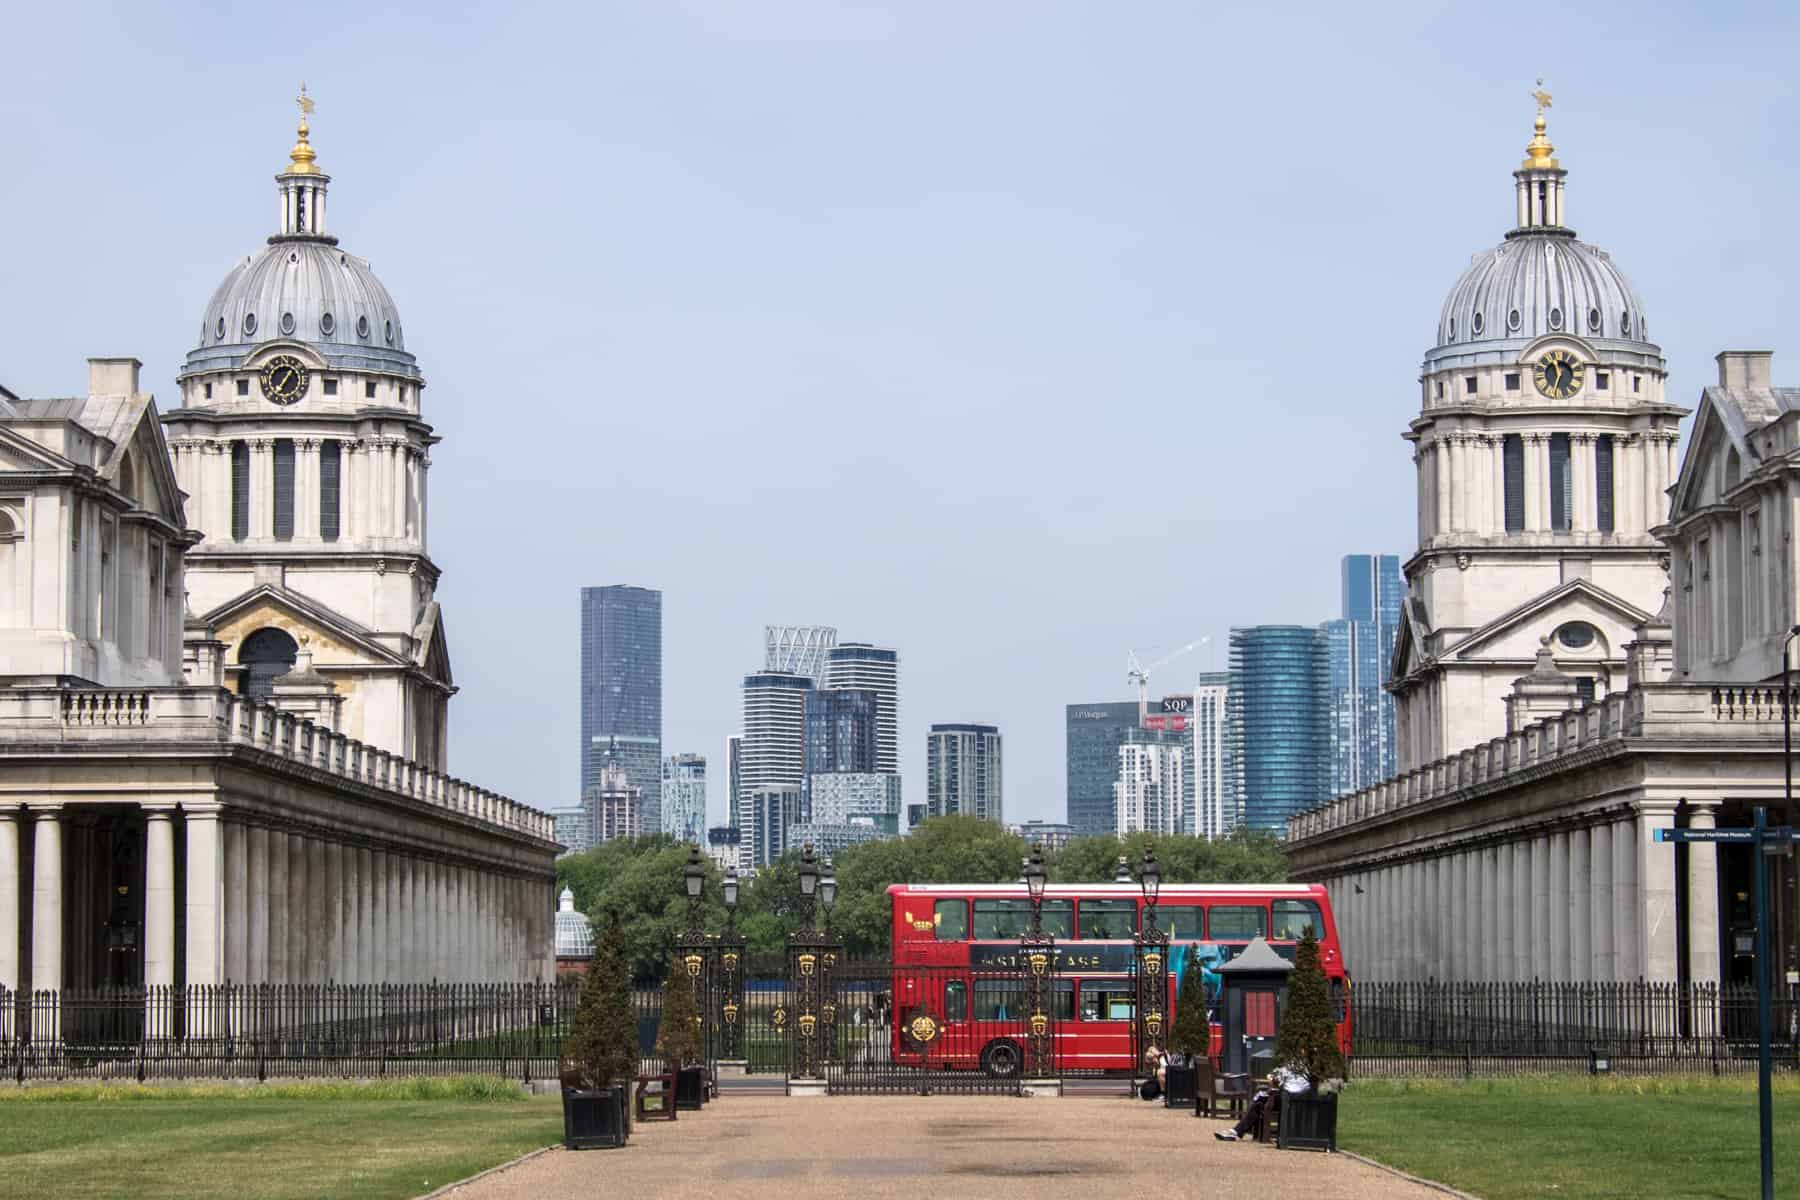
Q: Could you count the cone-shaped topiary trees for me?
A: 4